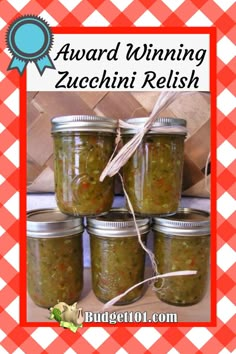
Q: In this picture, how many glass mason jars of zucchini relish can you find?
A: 5